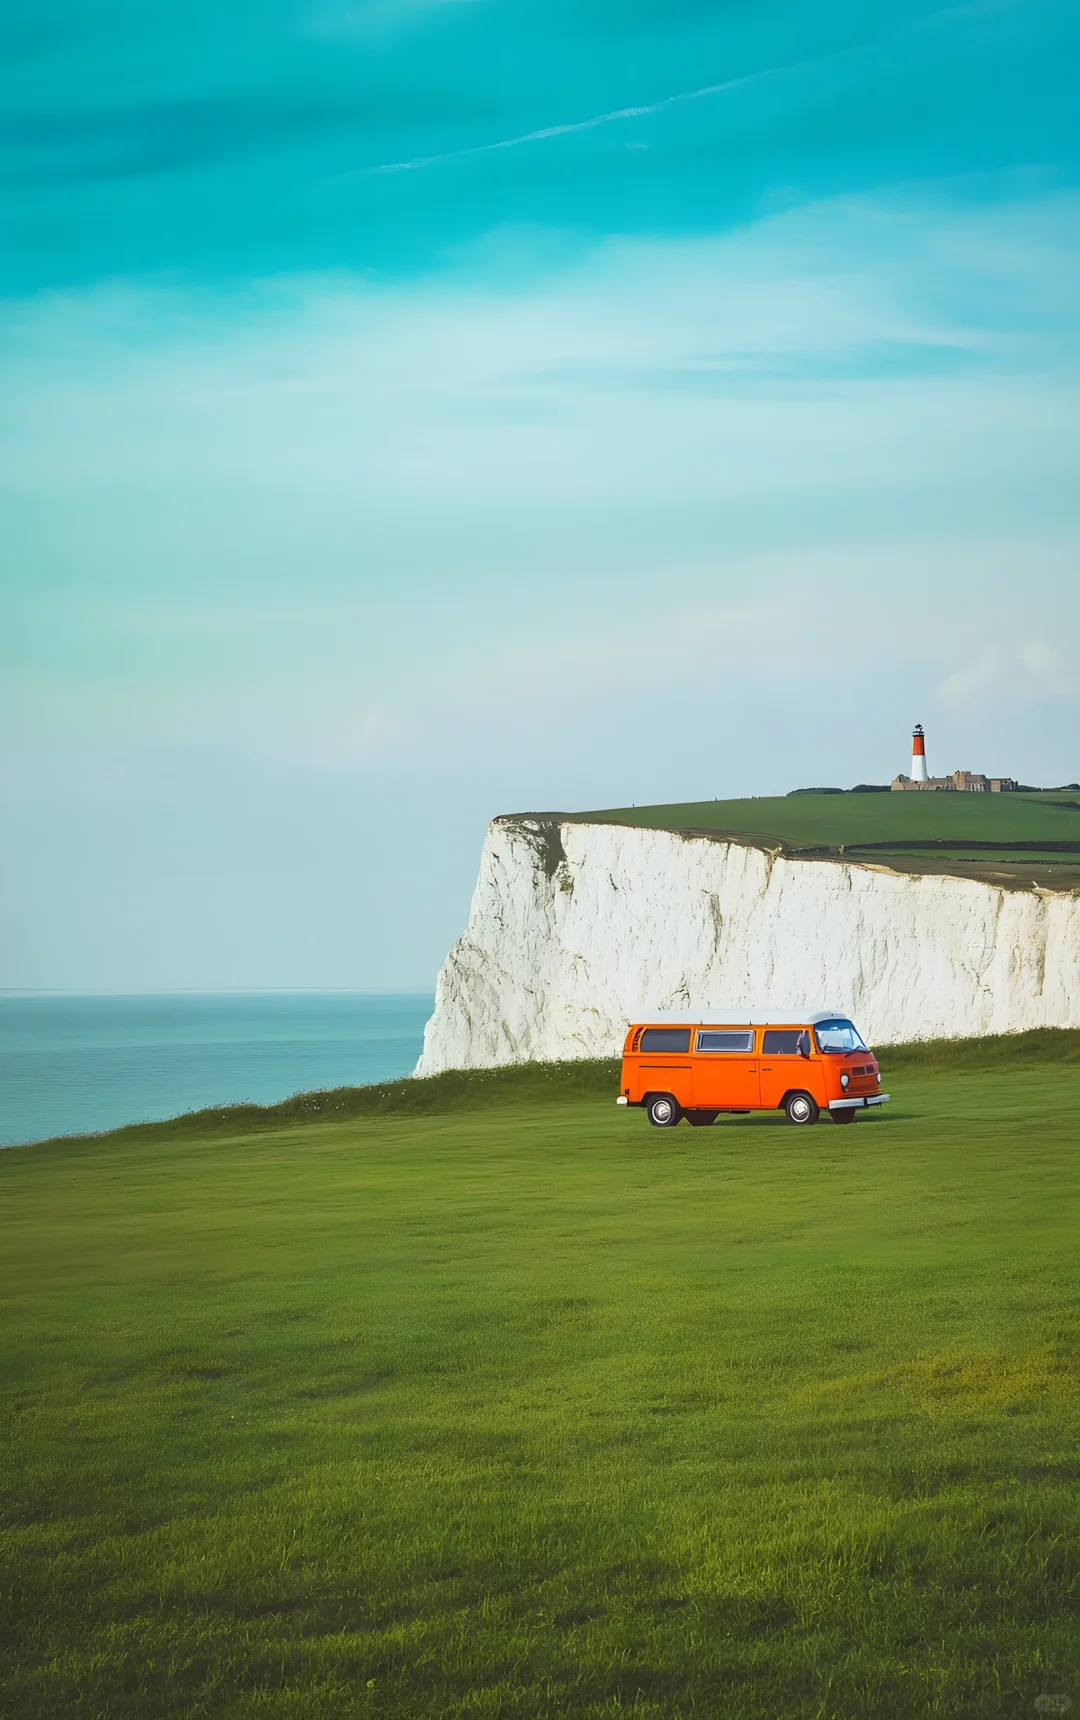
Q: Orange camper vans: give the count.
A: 1